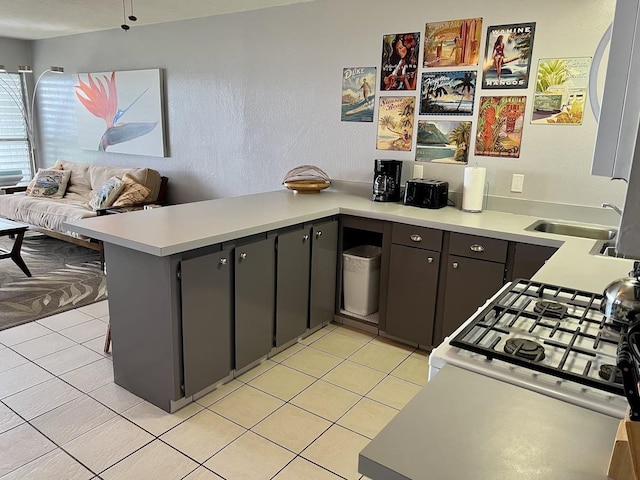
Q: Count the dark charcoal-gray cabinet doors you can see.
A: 7